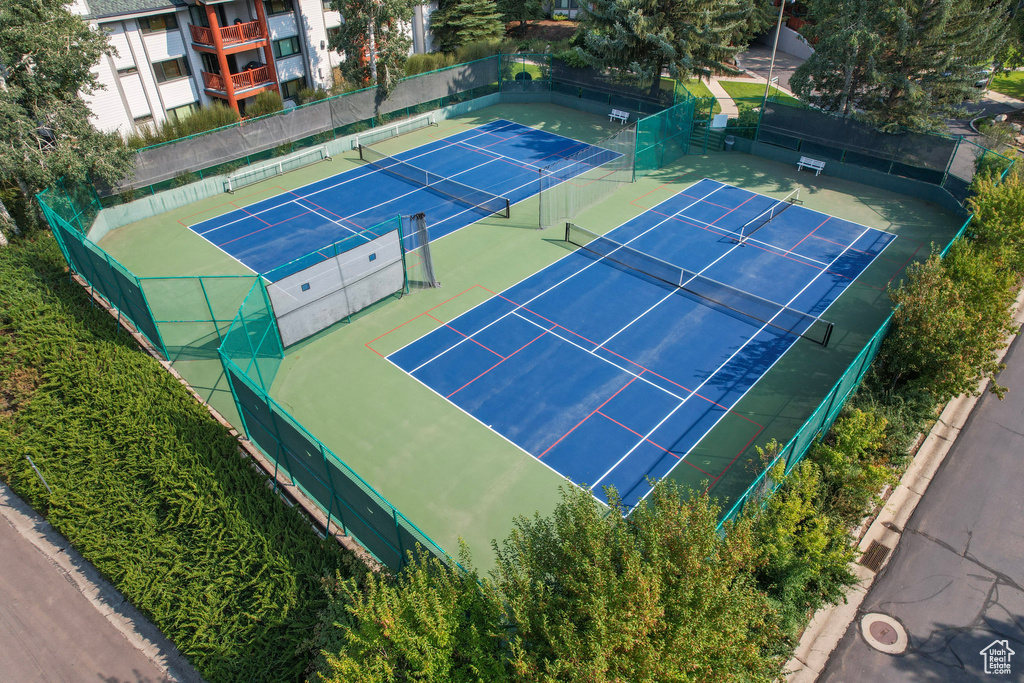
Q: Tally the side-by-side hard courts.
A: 2